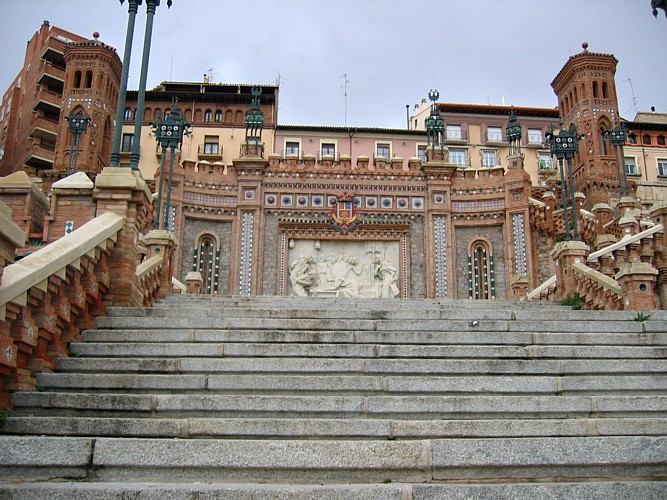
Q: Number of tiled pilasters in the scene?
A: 4